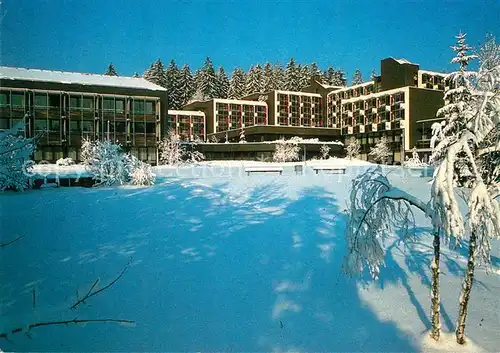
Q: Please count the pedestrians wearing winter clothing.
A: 0